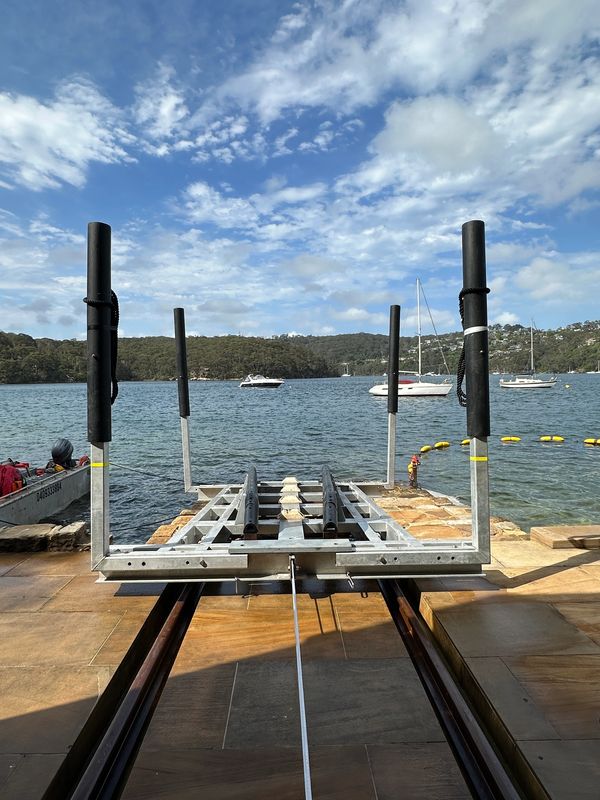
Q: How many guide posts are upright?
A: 4